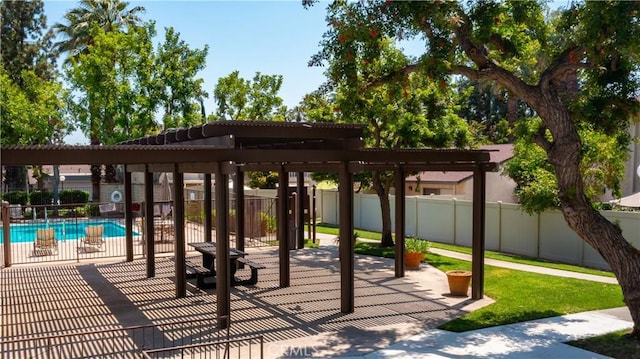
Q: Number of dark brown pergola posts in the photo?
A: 11